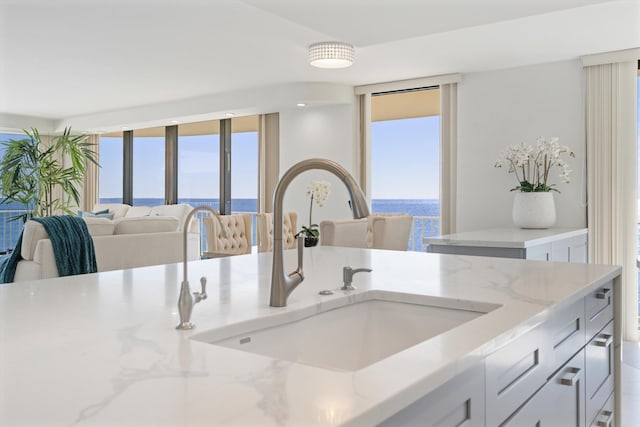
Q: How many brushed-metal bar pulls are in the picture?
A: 4